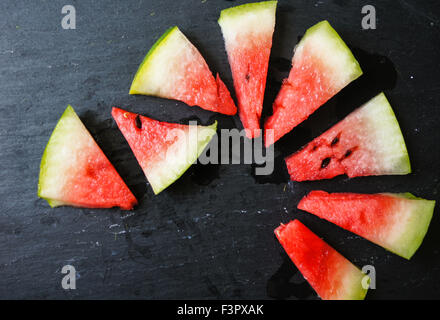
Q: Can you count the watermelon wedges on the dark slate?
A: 8